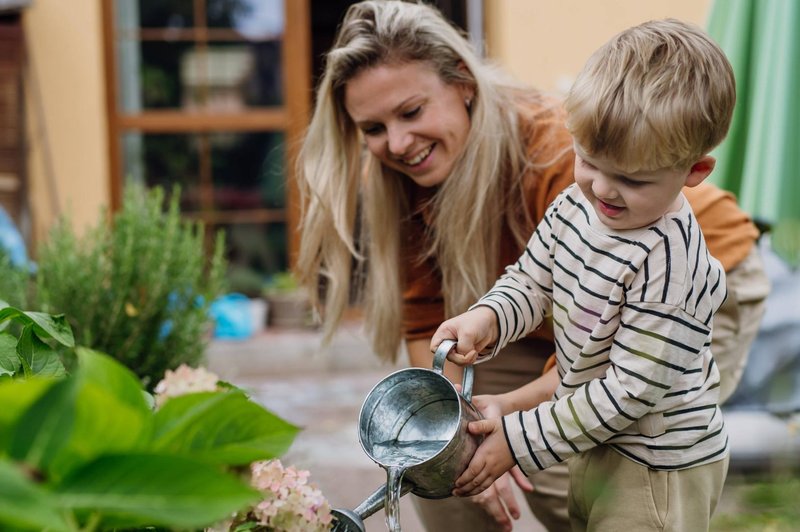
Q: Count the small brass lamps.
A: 0